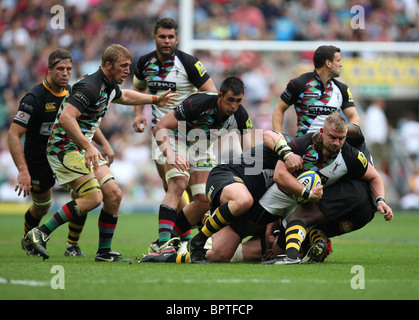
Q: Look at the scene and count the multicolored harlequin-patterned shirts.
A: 5